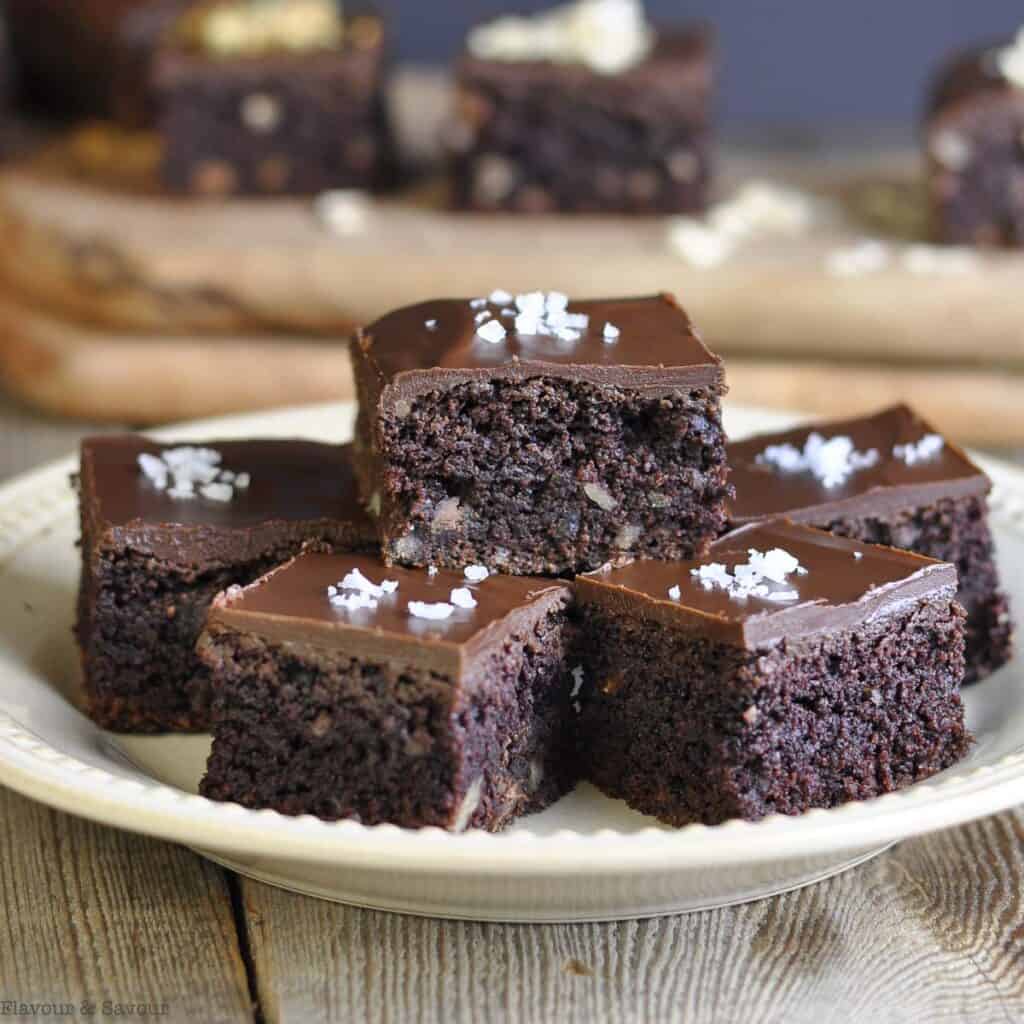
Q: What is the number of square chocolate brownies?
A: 8